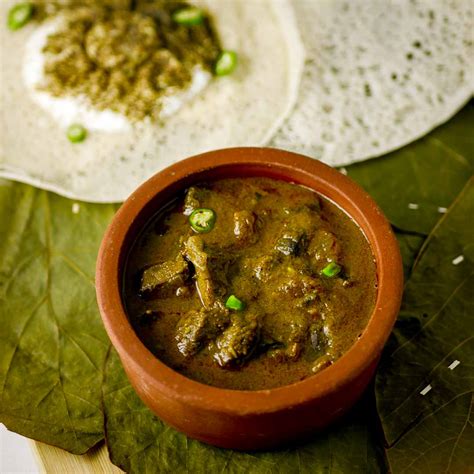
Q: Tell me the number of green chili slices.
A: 7